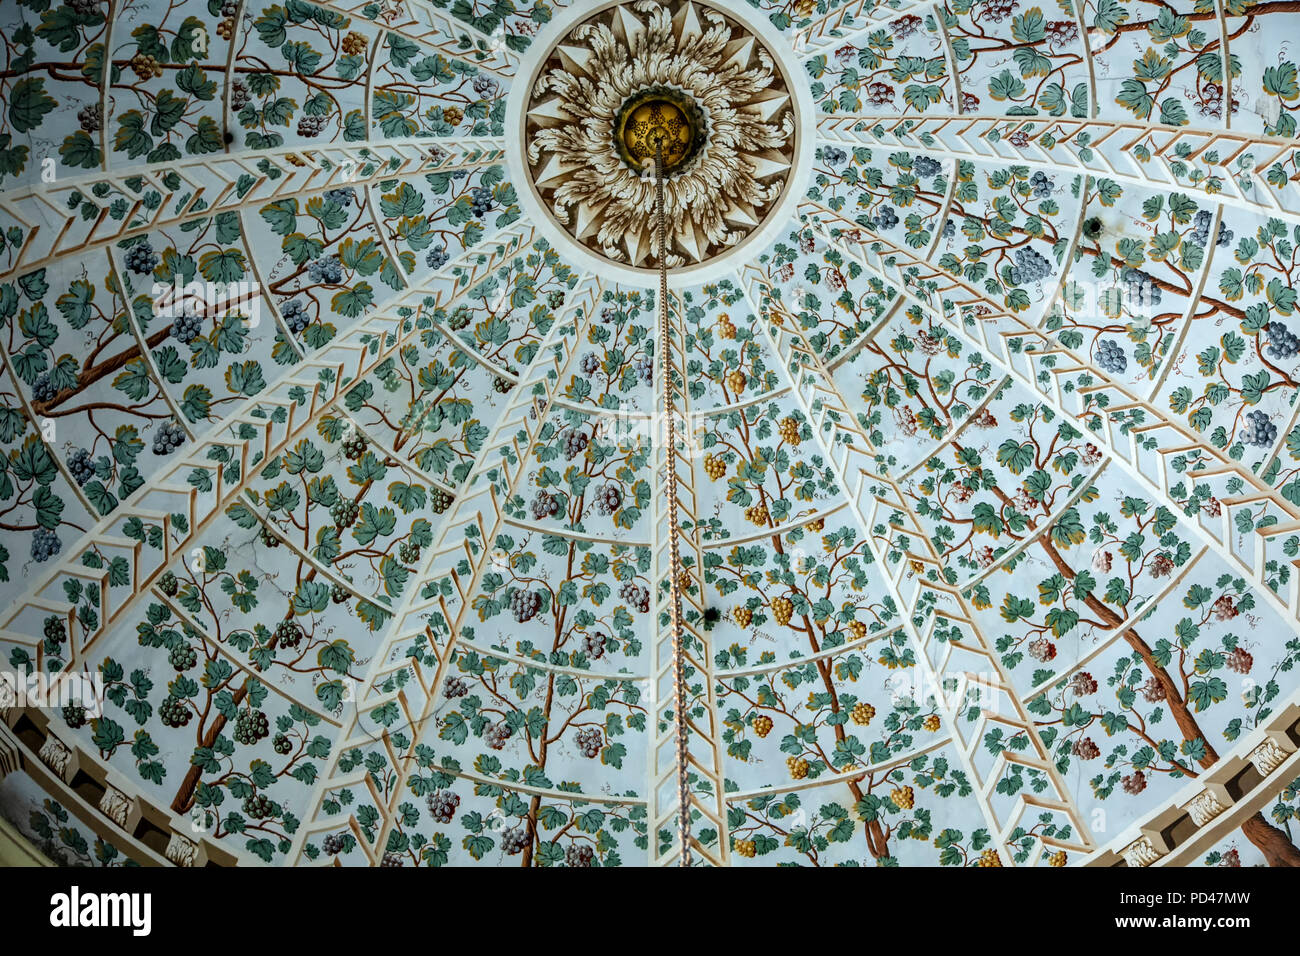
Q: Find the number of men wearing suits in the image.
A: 0